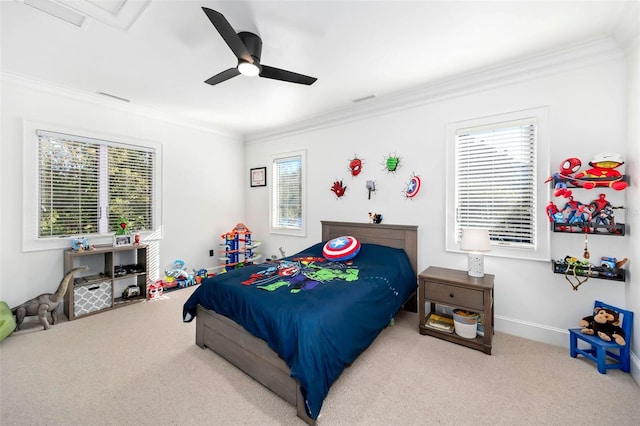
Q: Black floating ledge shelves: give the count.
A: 3